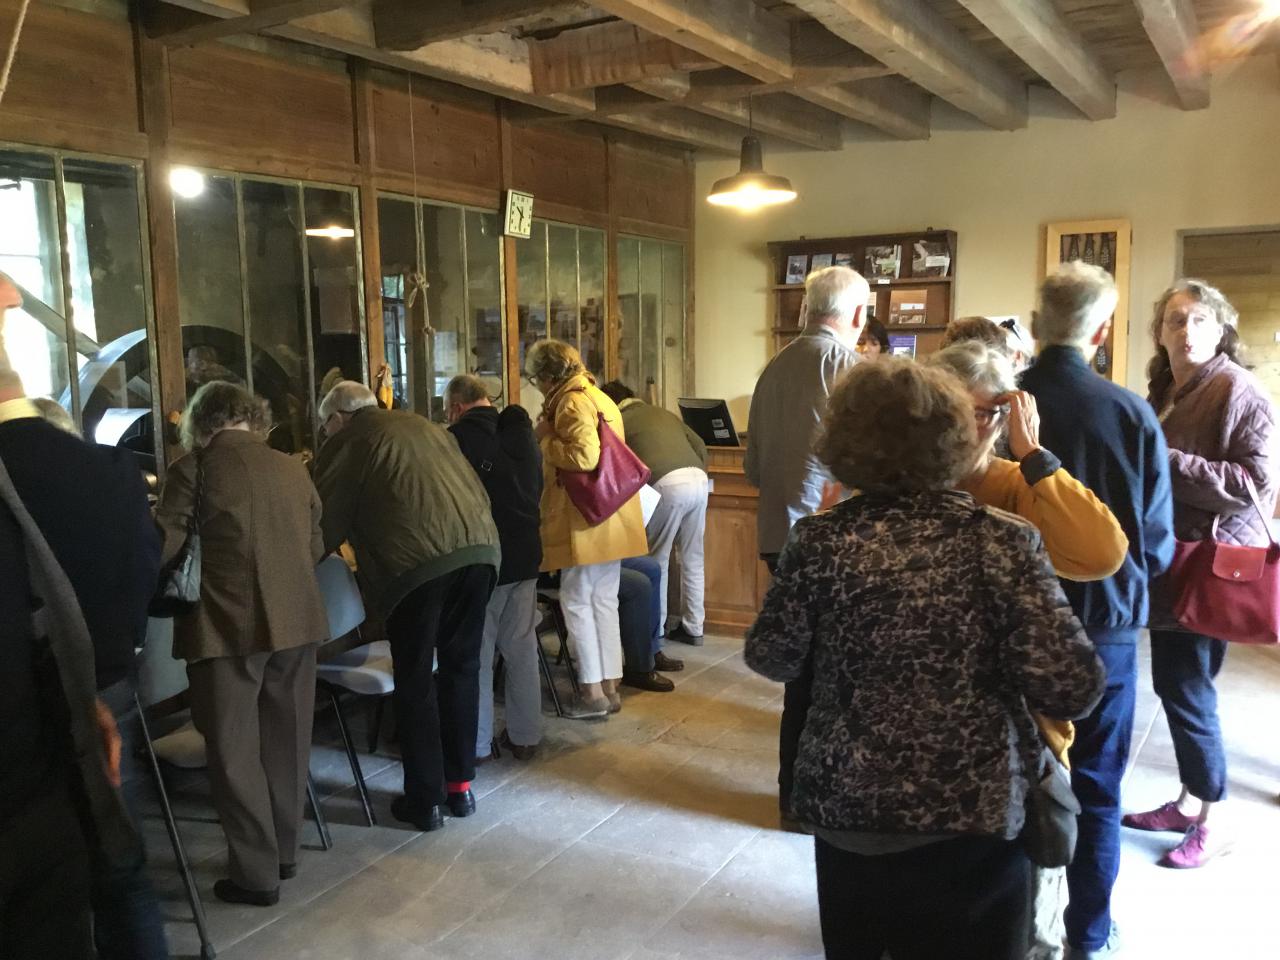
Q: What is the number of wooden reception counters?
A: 1